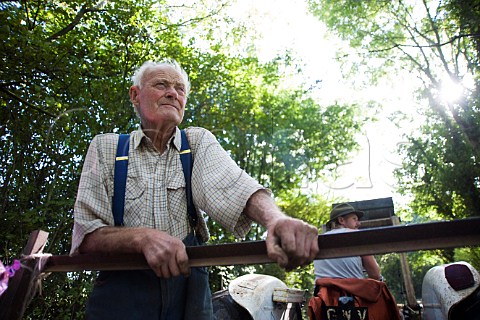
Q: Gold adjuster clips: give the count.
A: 2